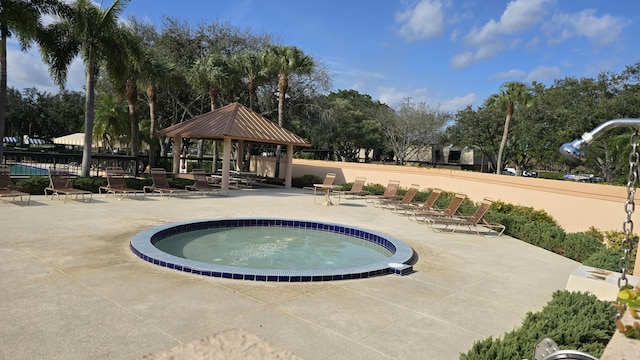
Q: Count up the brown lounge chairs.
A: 12